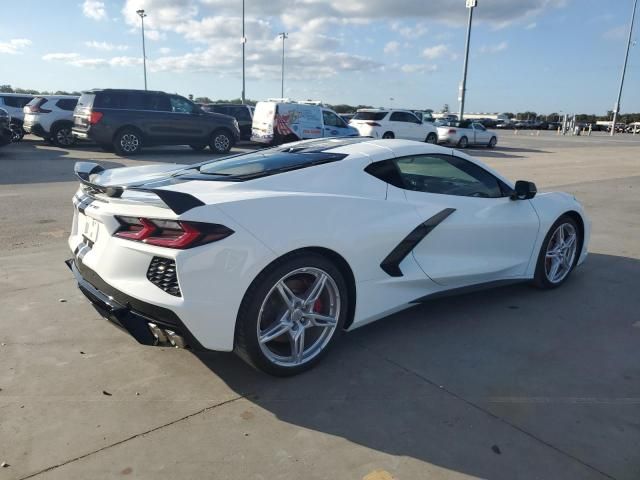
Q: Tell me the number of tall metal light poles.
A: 5